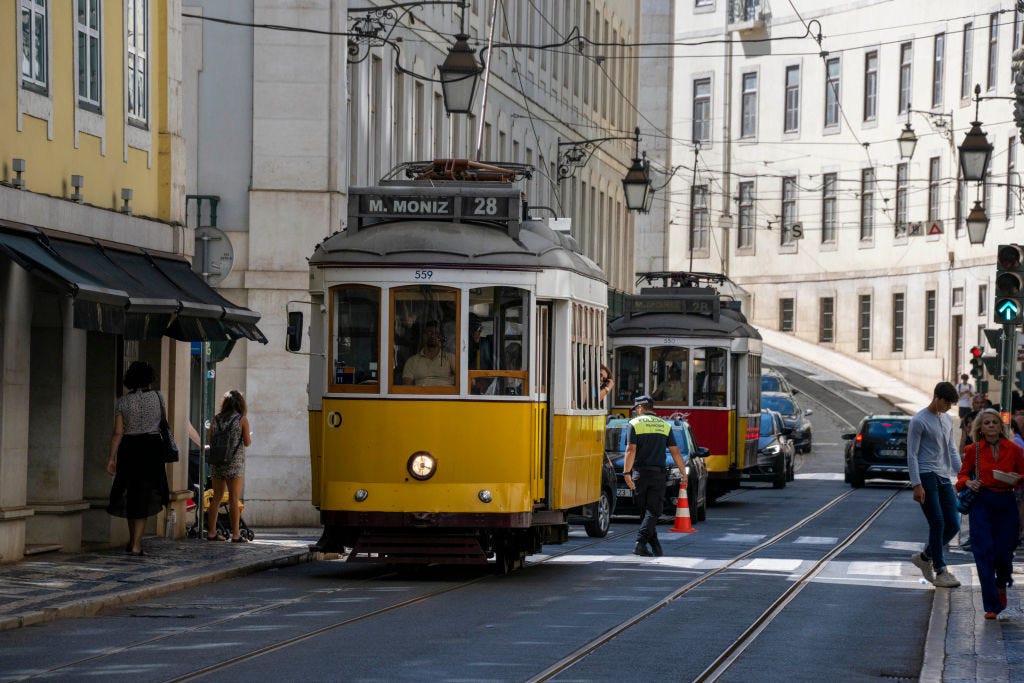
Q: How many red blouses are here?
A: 1